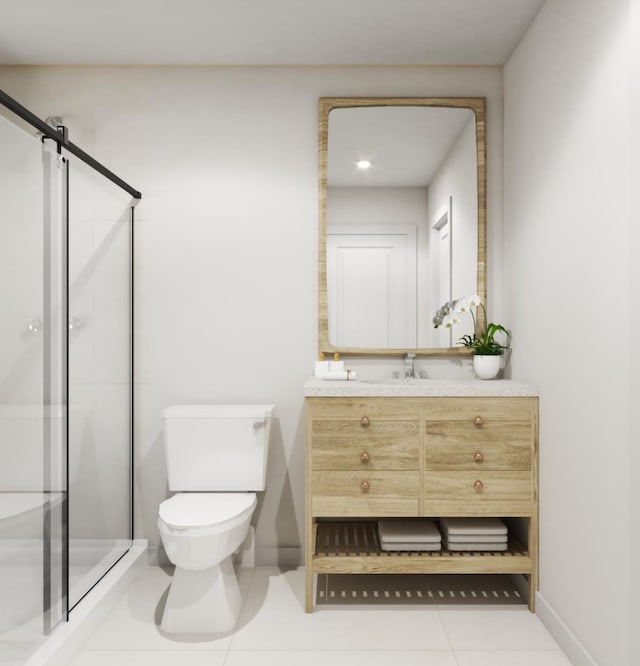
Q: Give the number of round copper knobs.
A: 6